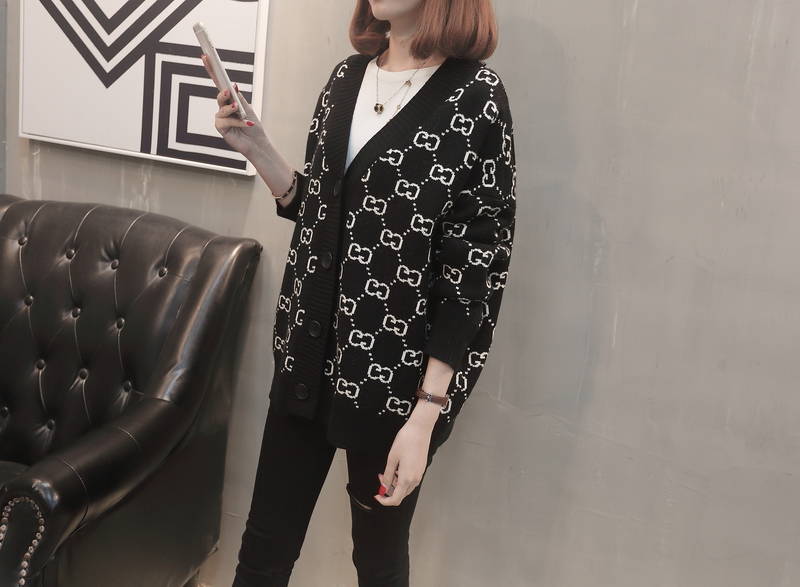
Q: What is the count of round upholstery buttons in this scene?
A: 12